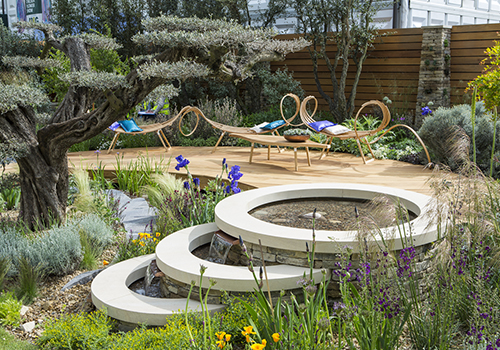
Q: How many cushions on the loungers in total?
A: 6